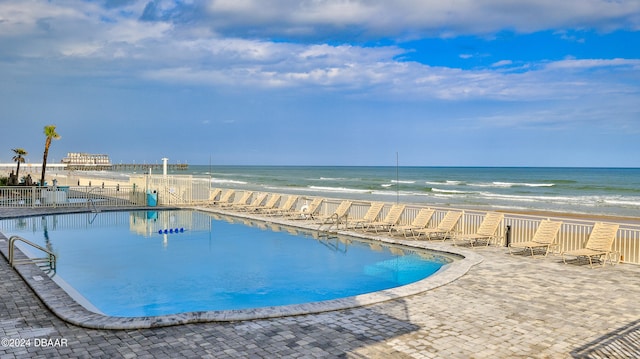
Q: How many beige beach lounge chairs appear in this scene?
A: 15